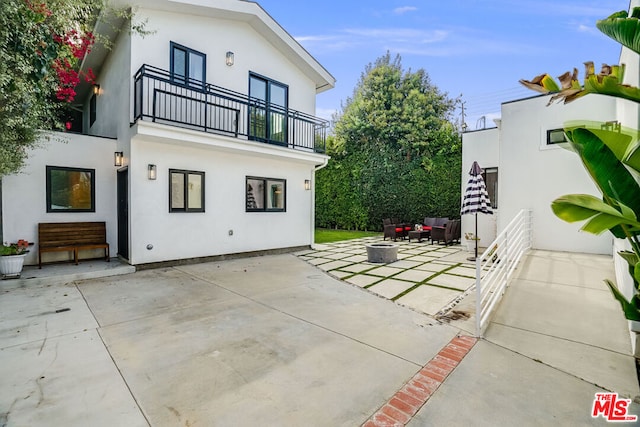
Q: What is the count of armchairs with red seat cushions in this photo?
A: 2